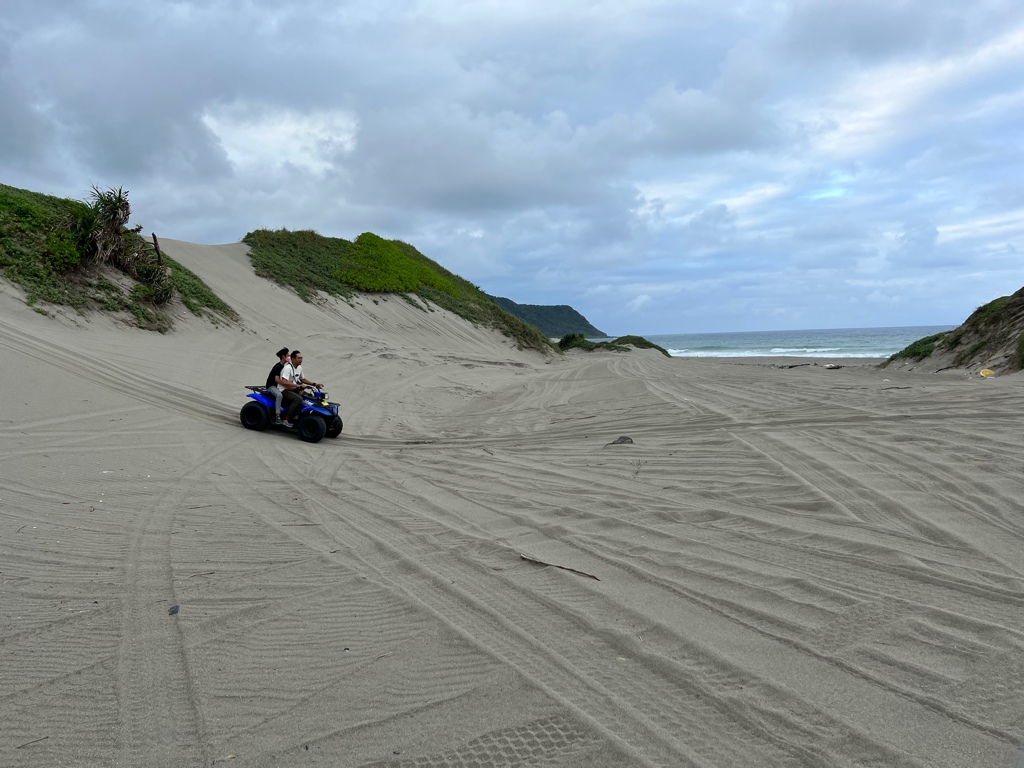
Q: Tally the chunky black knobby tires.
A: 3